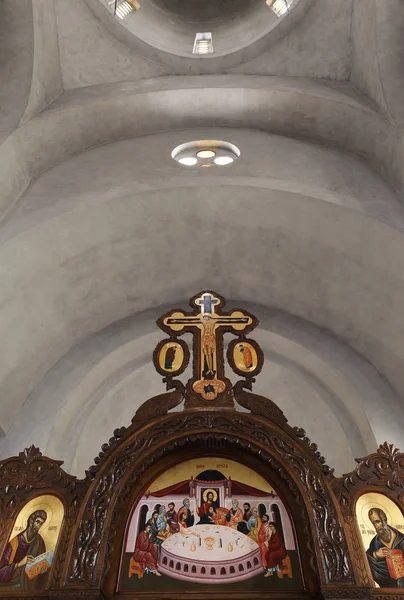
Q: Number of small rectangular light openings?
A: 3